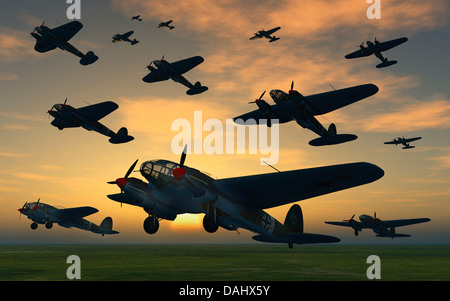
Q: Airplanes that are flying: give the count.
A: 13